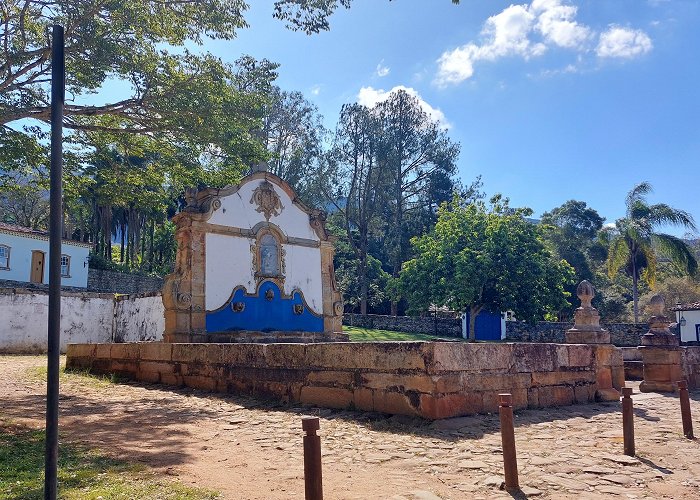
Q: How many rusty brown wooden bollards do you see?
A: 4